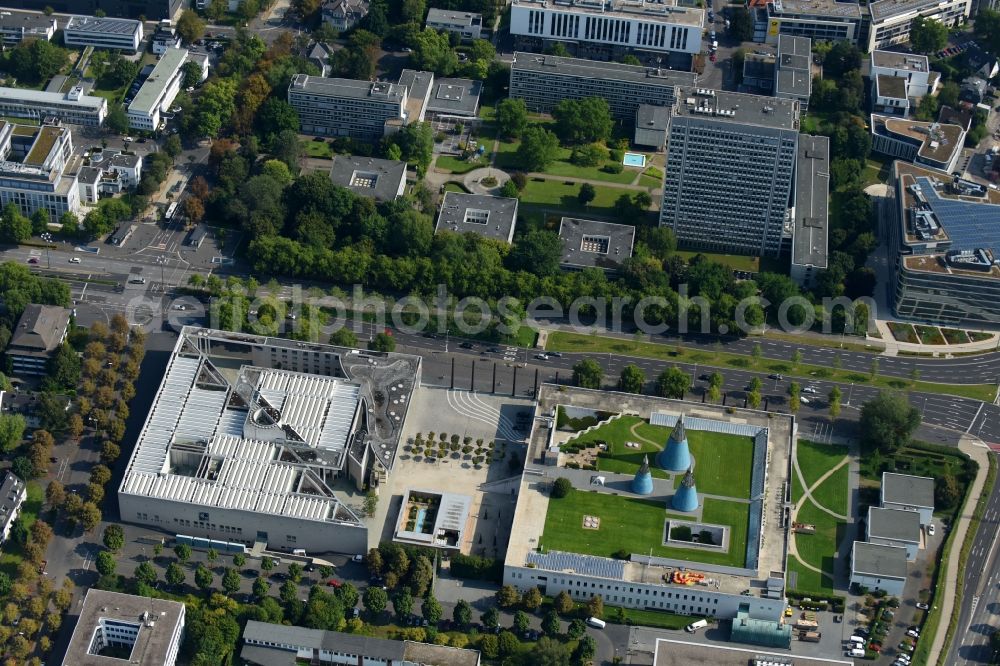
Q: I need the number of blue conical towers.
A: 3